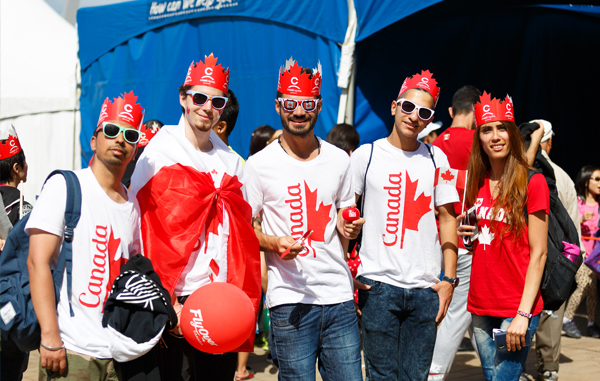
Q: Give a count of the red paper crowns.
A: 7